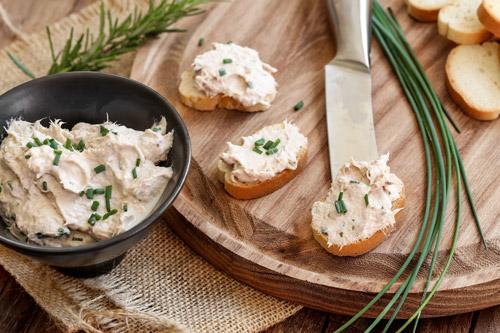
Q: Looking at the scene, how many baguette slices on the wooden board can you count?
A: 7